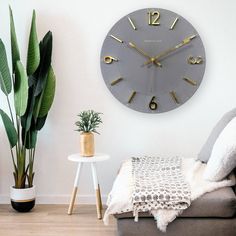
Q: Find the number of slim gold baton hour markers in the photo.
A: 8